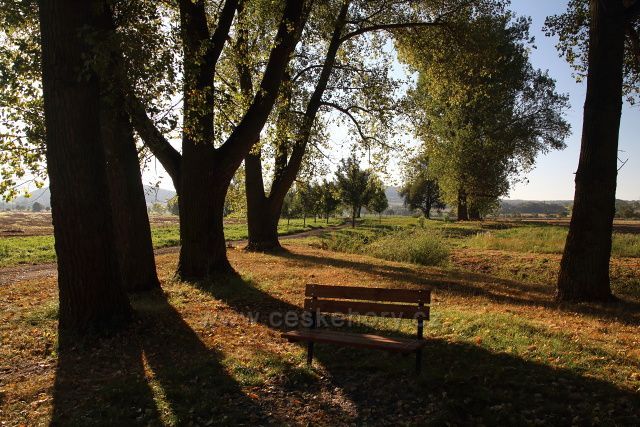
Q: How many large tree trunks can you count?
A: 5